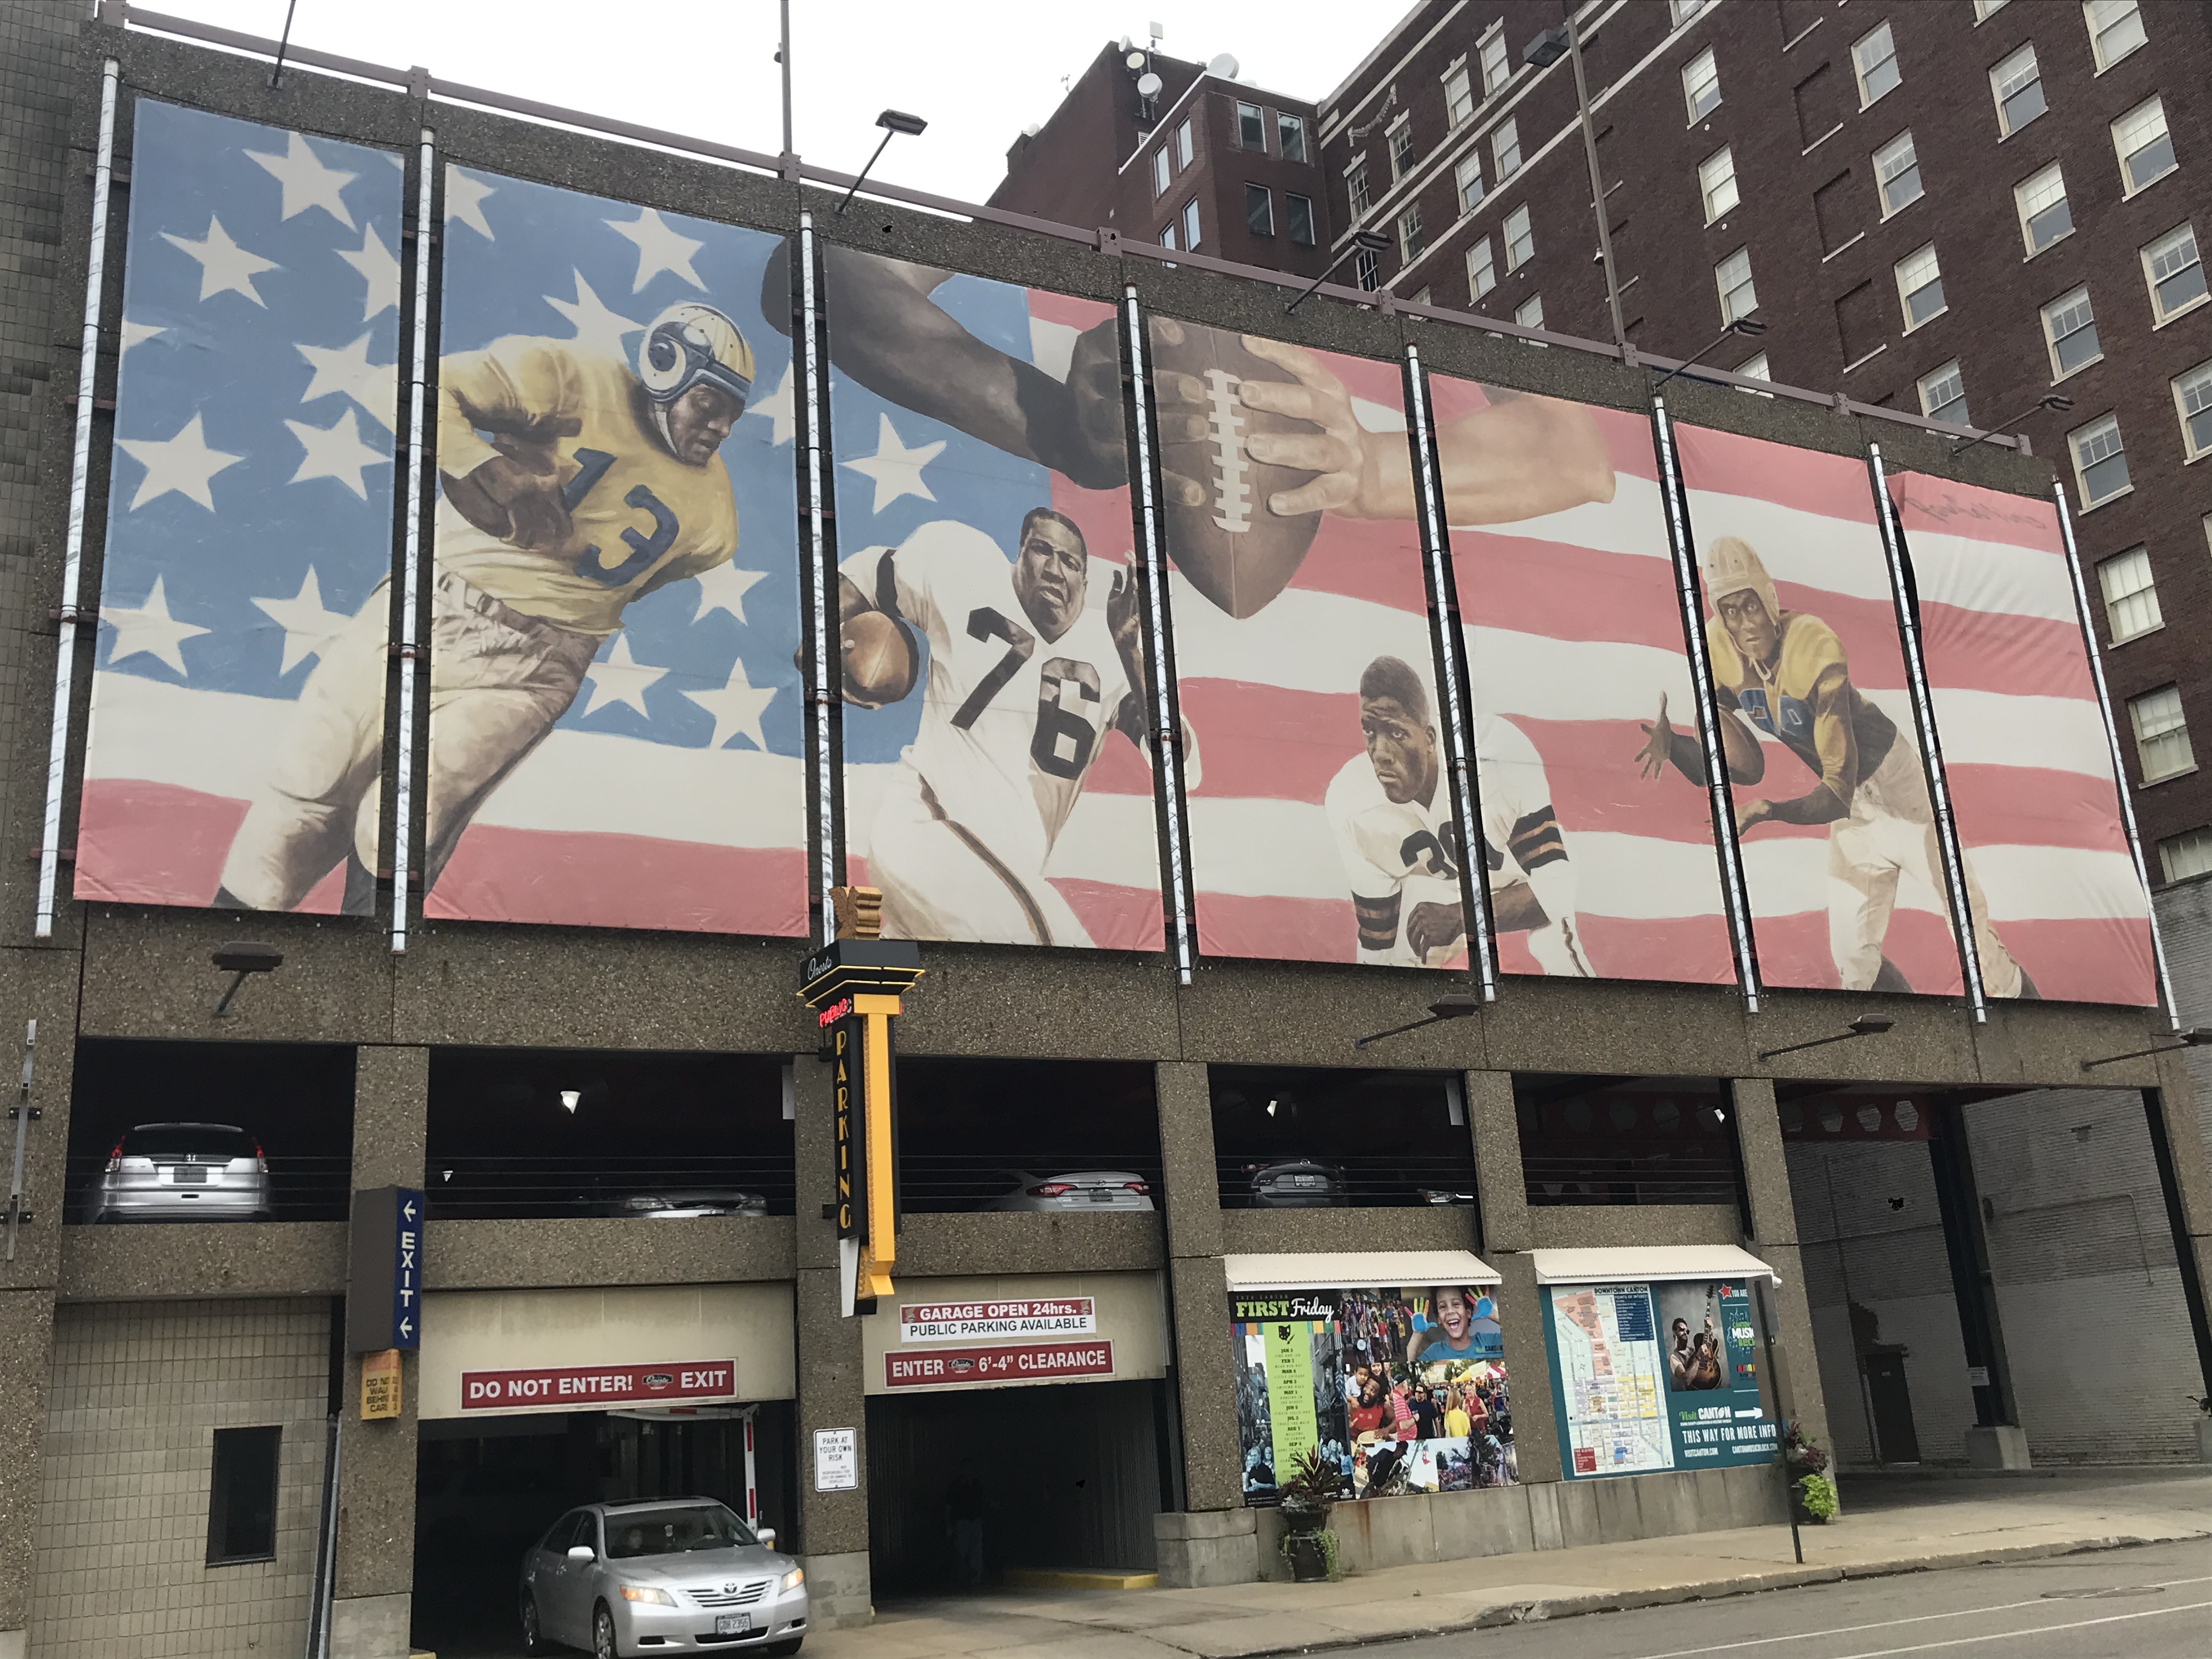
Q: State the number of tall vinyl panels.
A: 7